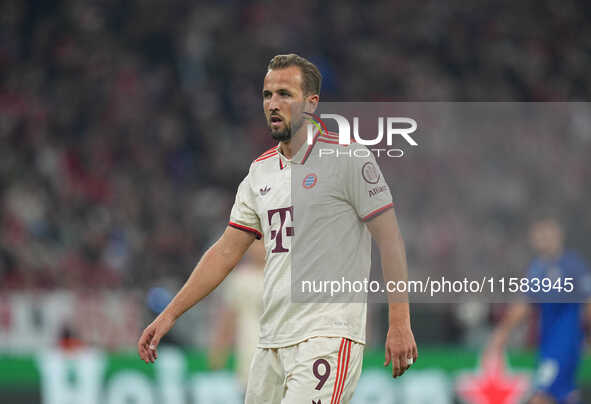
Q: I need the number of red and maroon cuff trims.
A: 2